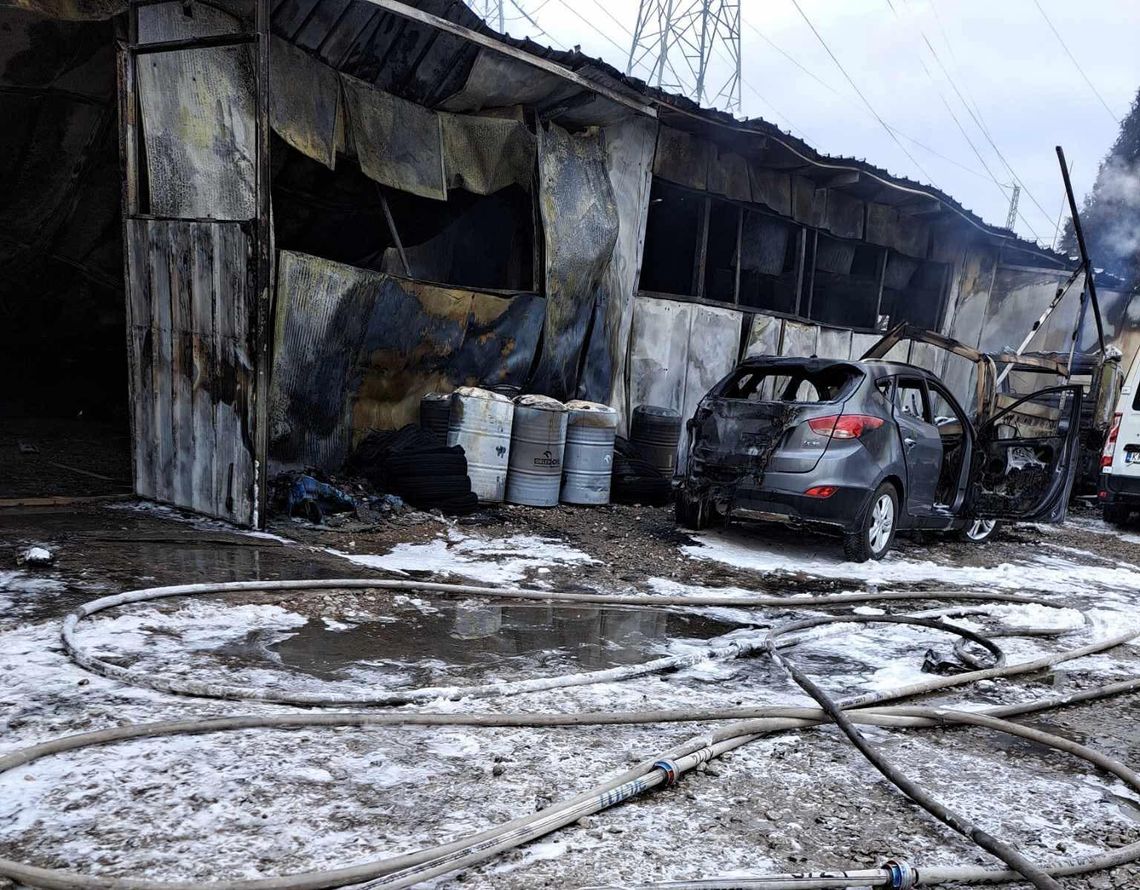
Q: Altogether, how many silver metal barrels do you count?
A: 3